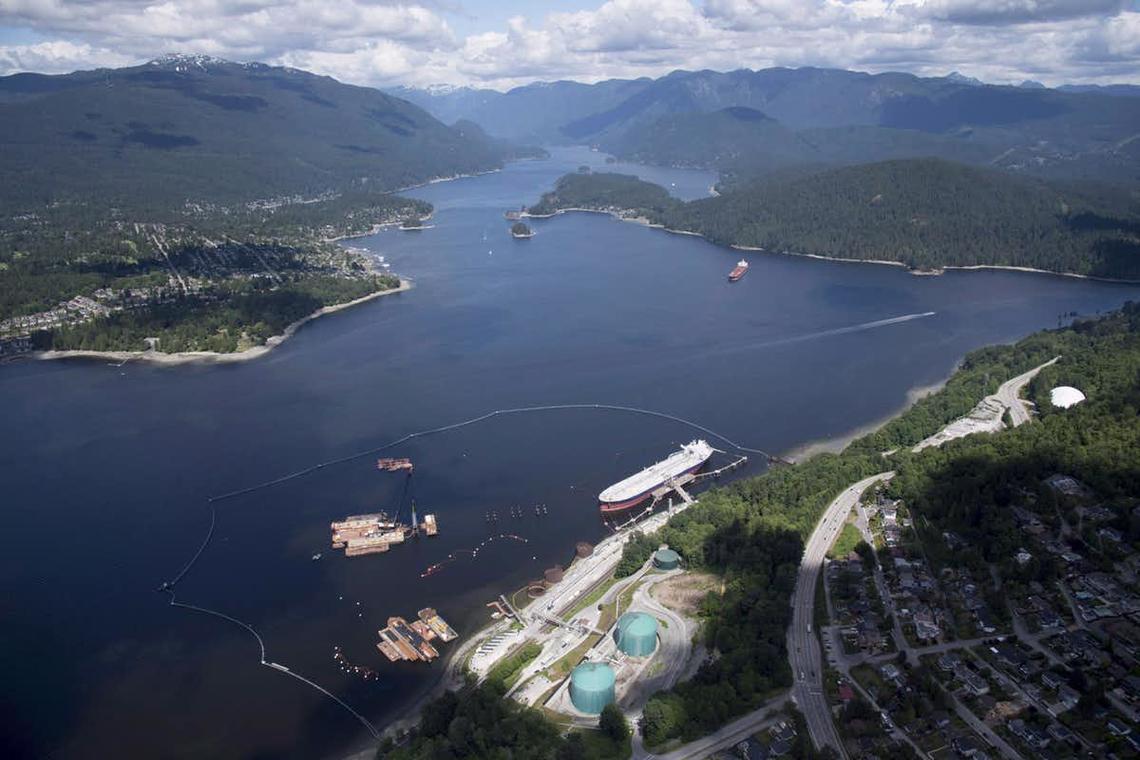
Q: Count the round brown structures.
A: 3